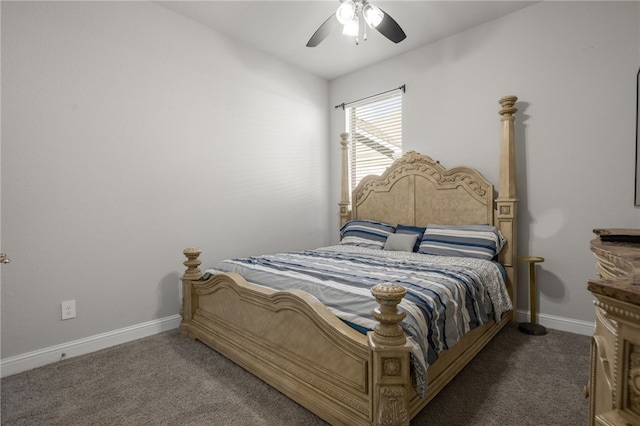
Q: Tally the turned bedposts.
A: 4